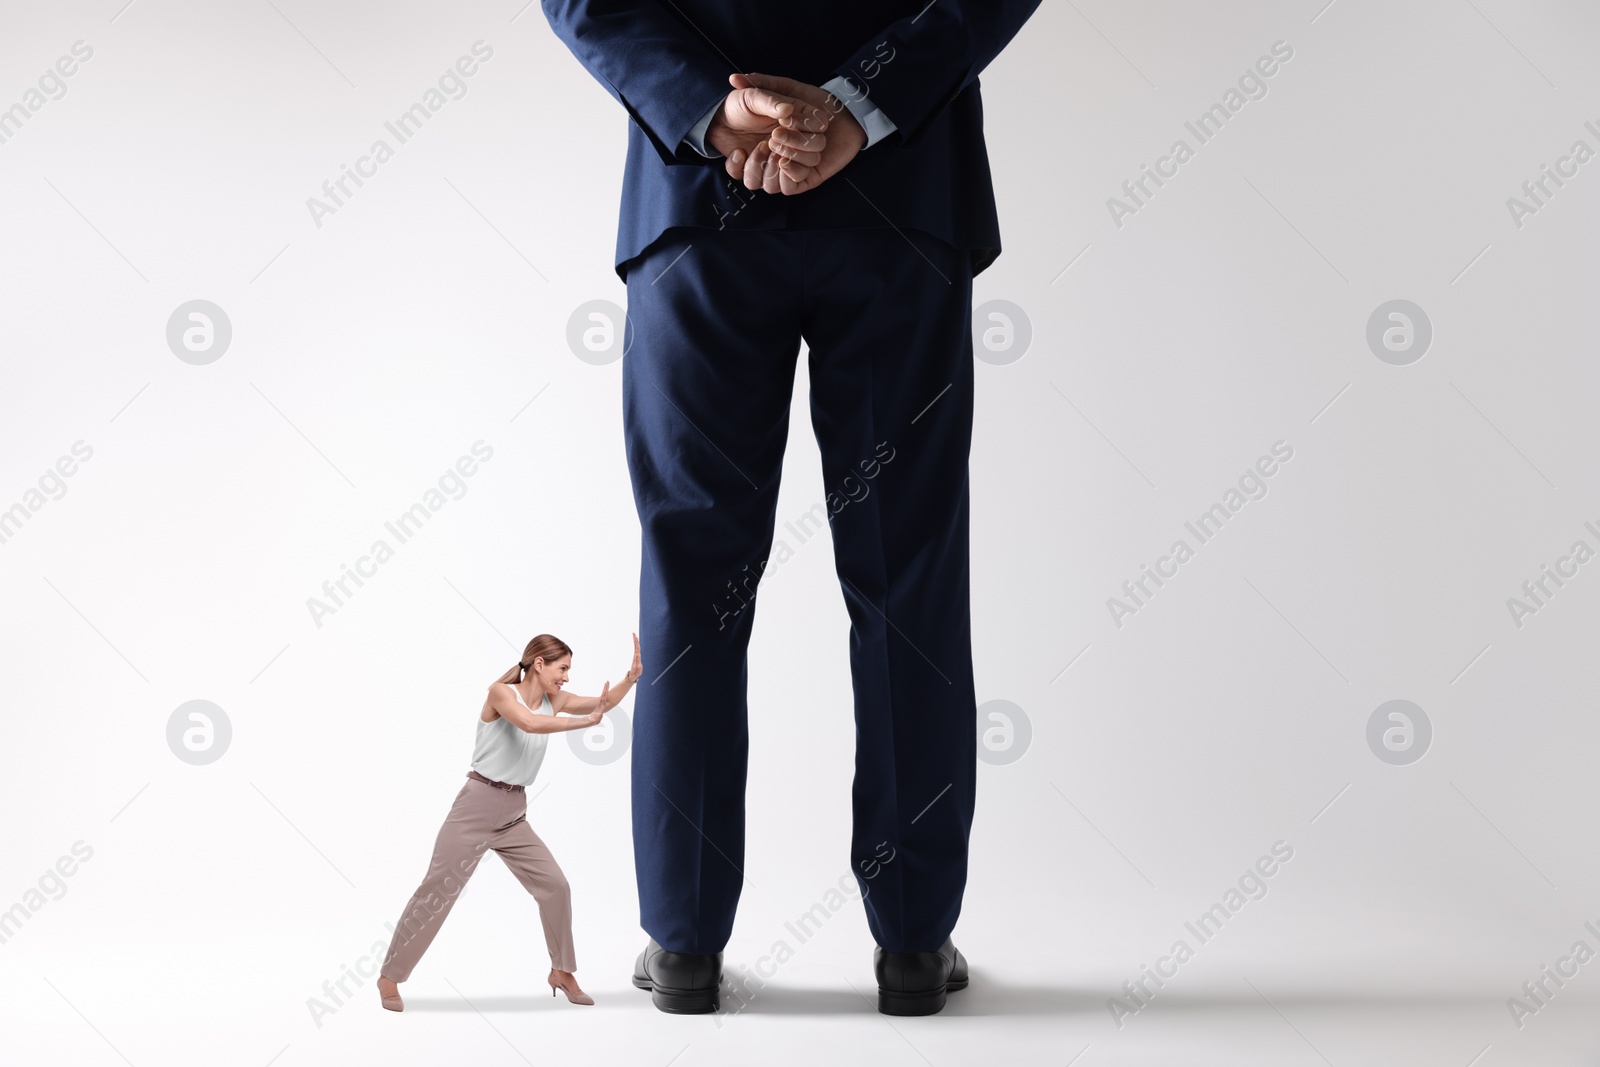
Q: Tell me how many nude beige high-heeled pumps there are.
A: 2